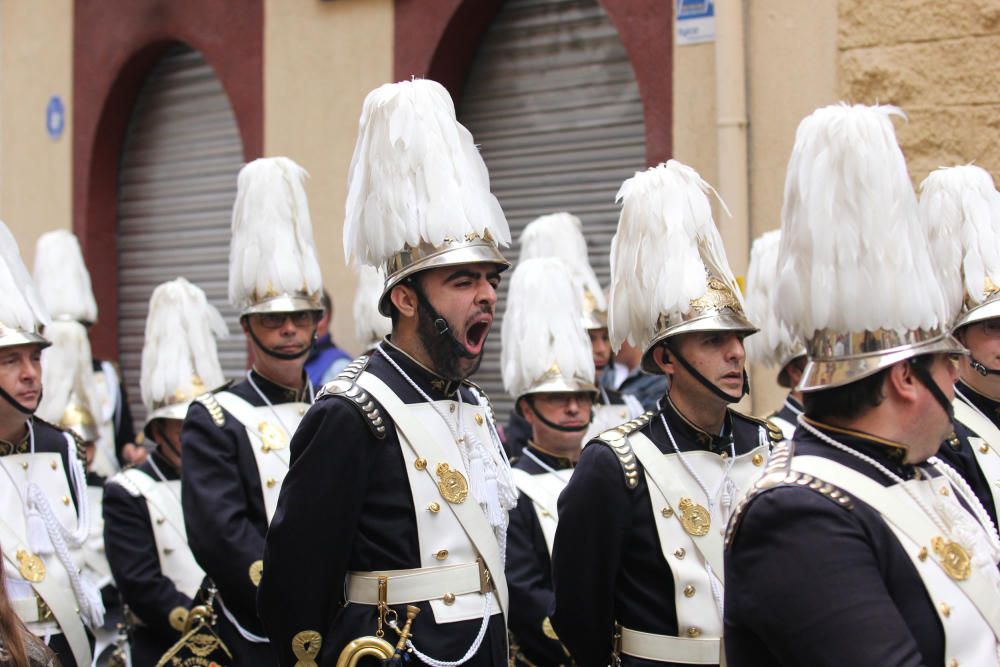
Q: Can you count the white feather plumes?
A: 13